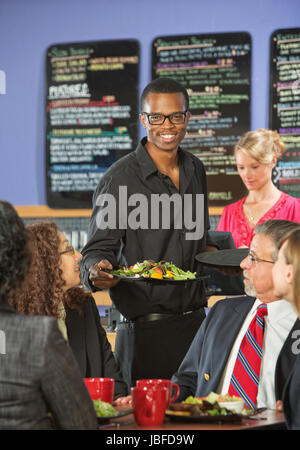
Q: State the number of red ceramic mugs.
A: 3